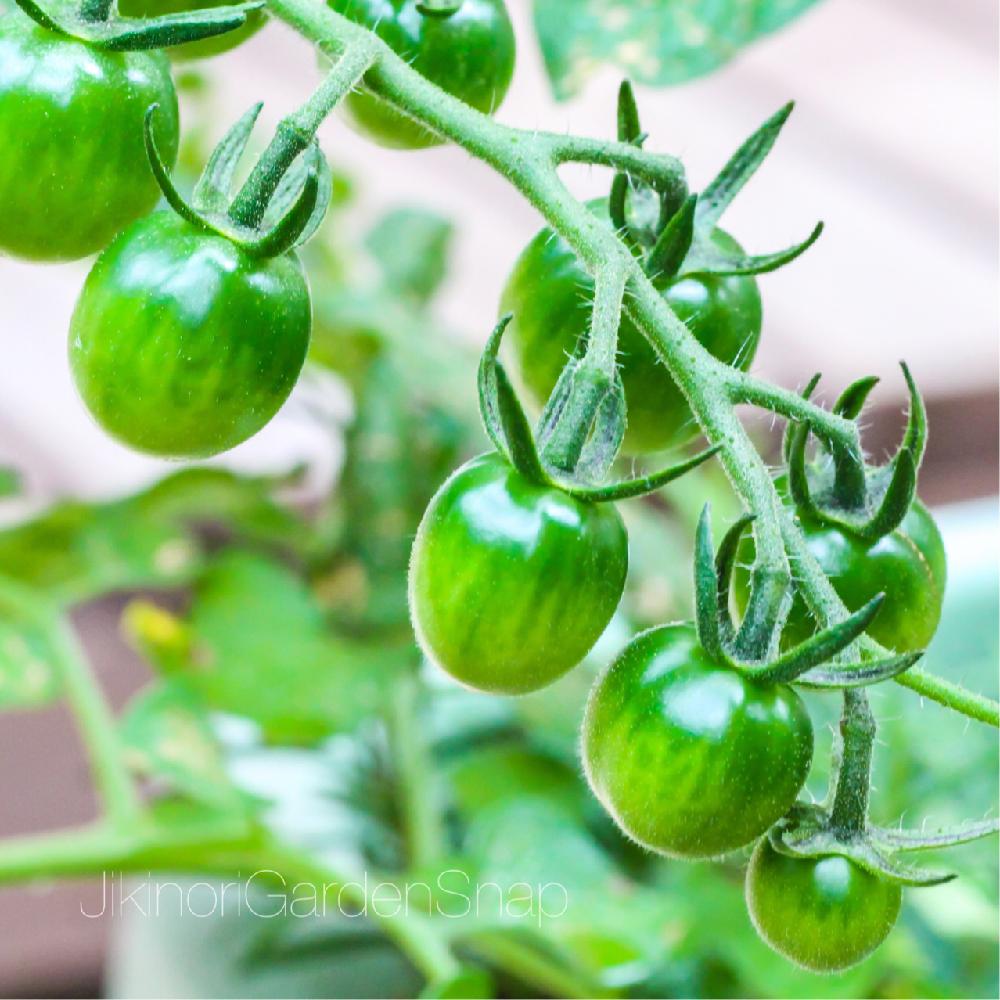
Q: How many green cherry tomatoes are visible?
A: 9